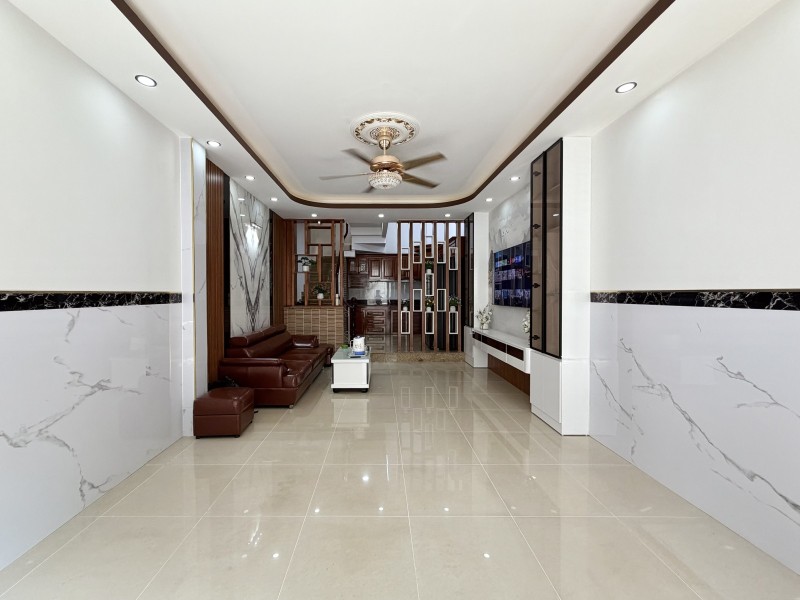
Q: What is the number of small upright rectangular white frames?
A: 11